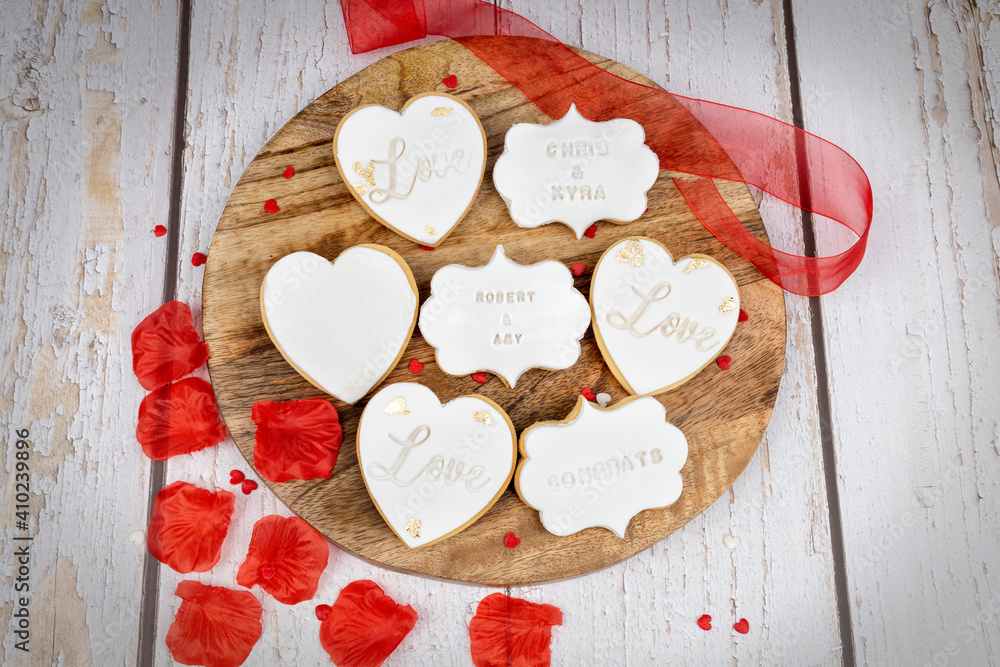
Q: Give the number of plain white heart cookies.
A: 1